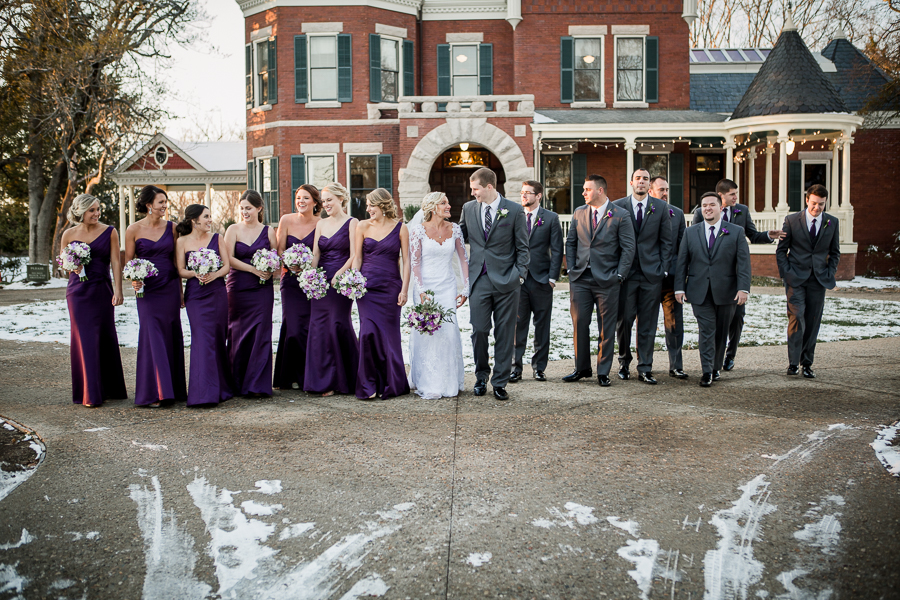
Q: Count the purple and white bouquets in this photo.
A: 8